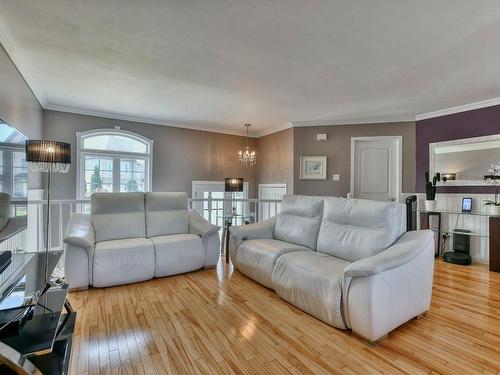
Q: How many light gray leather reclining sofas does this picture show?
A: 2